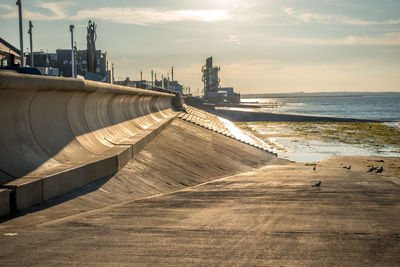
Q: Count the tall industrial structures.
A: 2